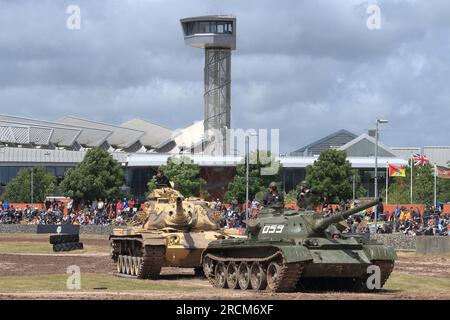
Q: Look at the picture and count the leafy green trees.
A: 6